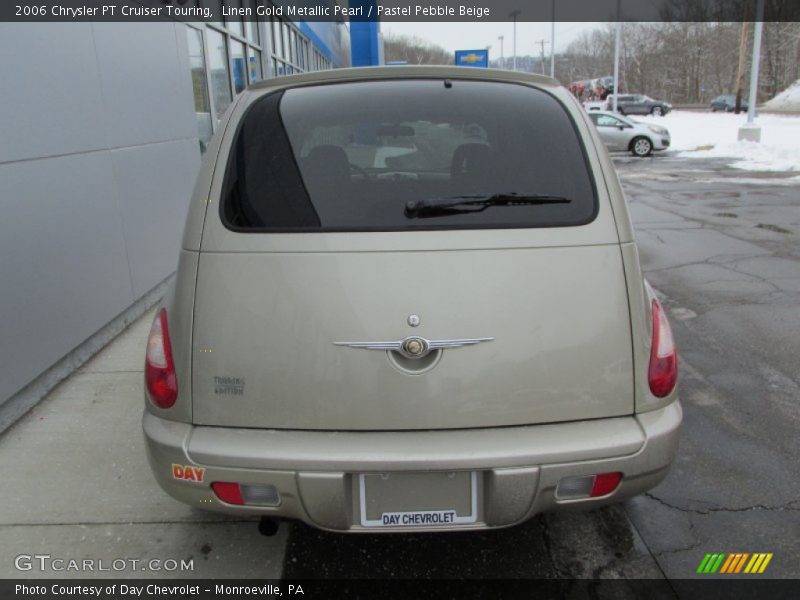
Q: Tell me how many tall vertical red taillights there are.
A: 2